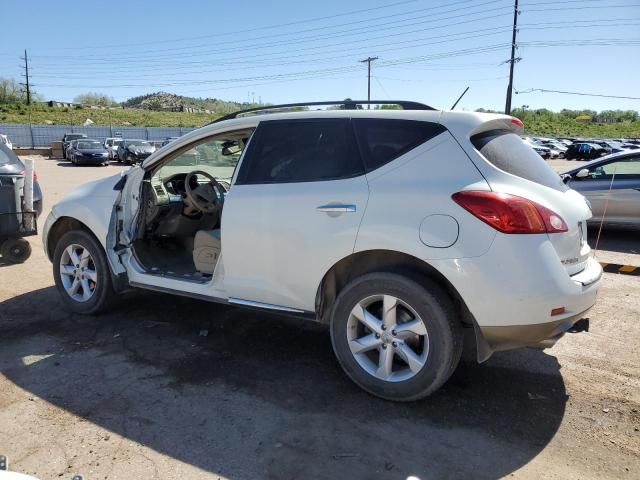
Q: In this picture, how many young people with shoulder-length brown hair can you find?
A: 0